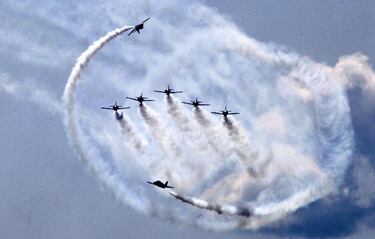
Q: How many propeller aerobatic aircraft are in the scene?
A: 7